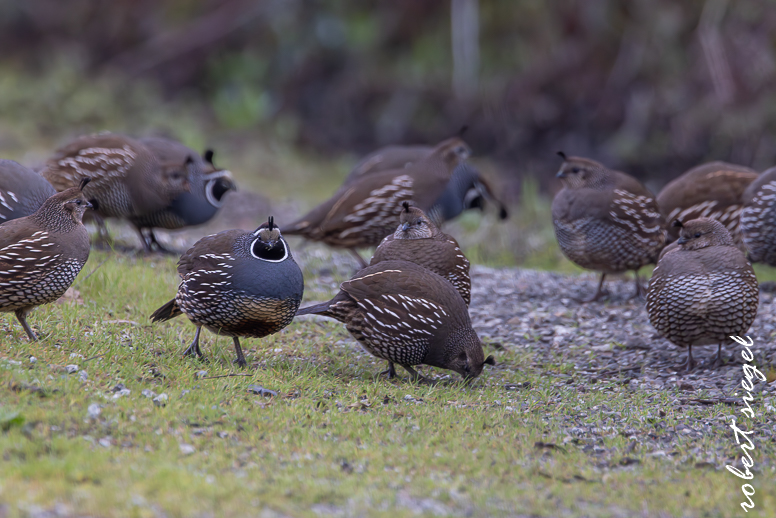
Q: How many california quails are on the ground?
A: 13